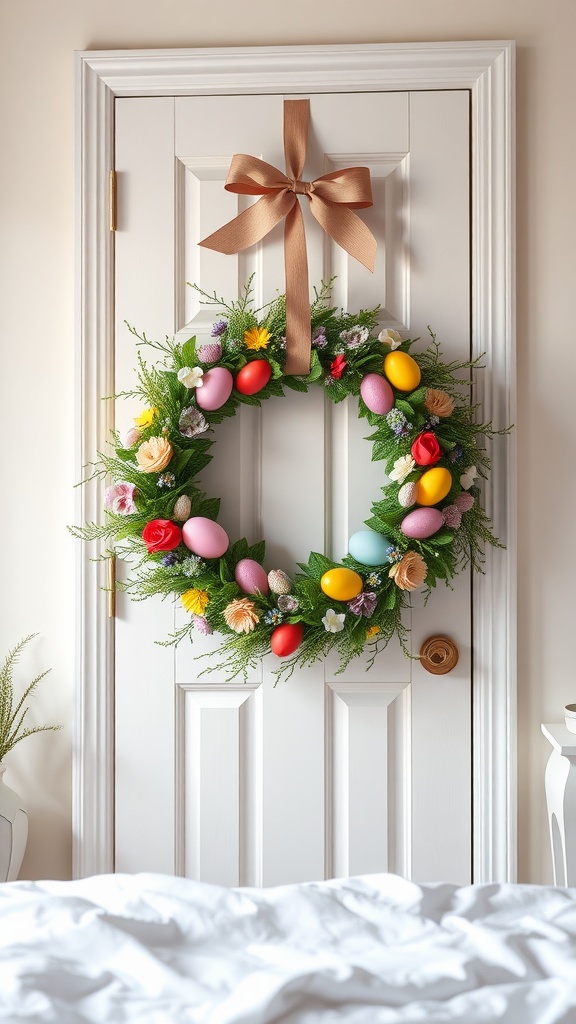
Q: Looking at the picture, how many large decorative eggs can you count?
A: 11